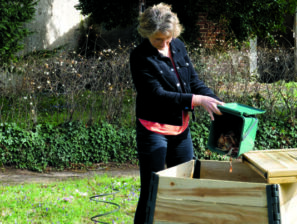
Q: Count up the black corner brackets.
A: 3